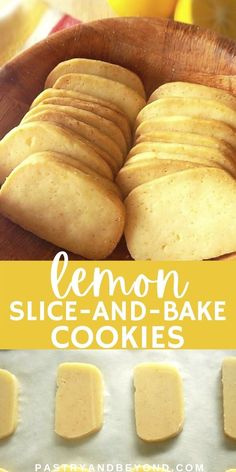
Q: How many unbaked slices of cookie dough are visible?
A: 4